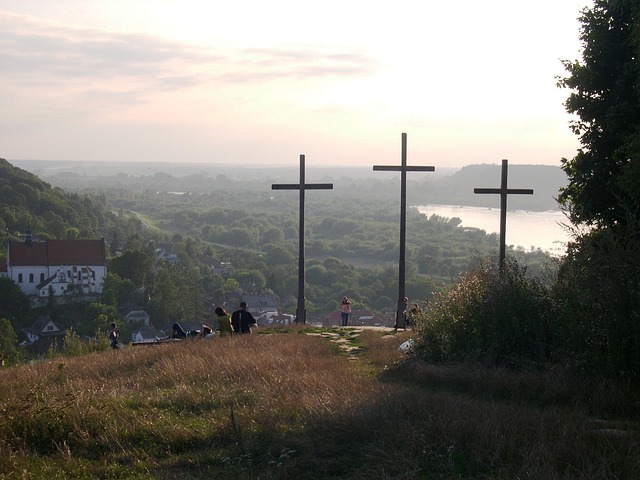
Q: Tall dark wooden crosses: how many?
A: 3